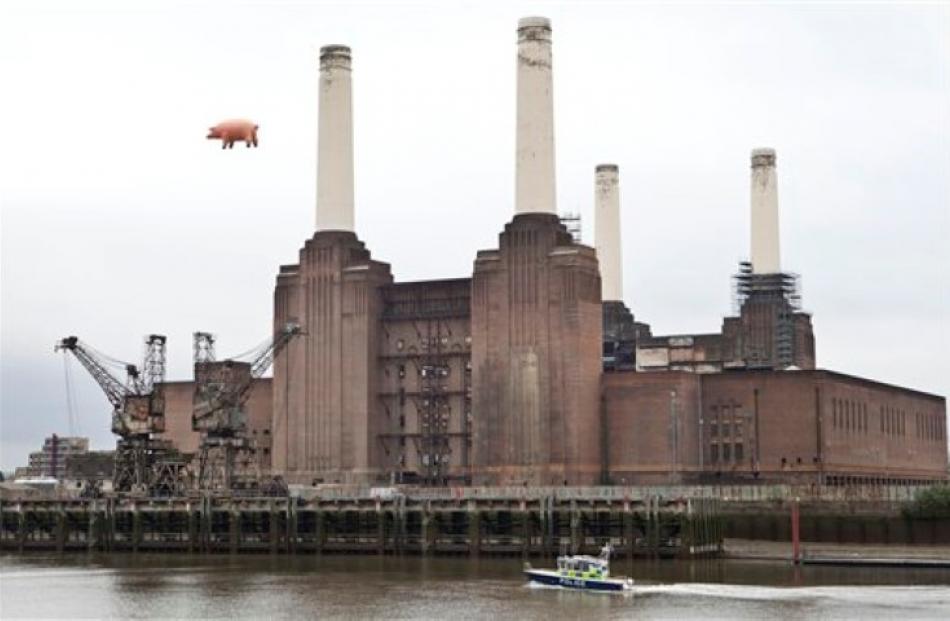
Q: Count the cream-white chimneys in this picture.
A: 4